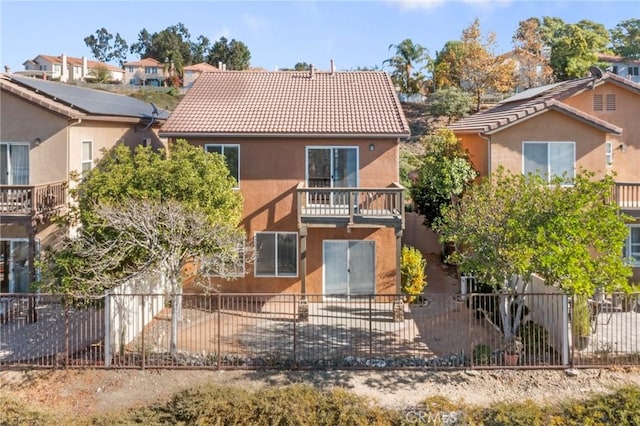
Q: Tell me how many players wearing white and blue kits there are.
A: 0